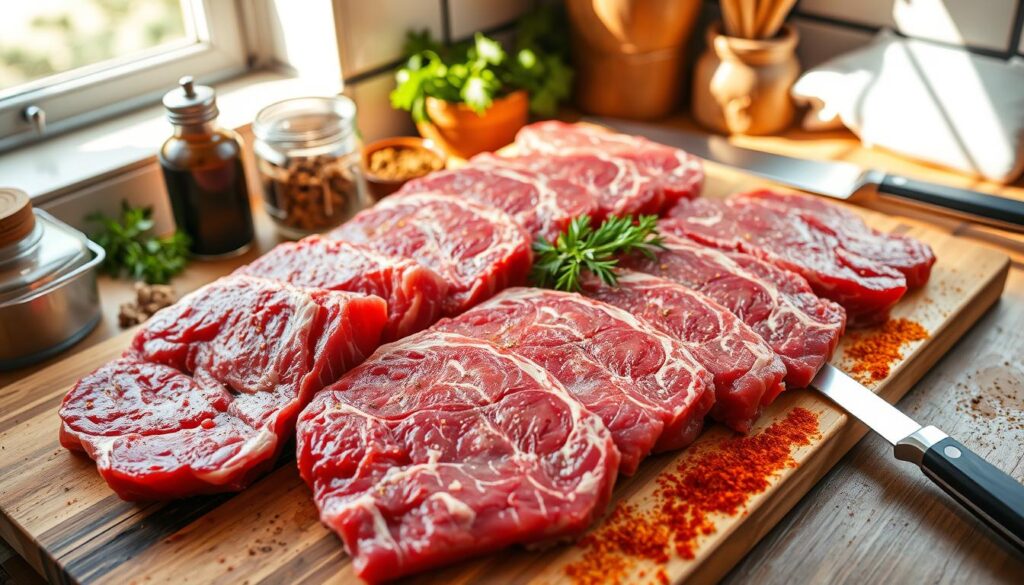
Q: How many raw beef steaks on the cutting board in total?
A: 11